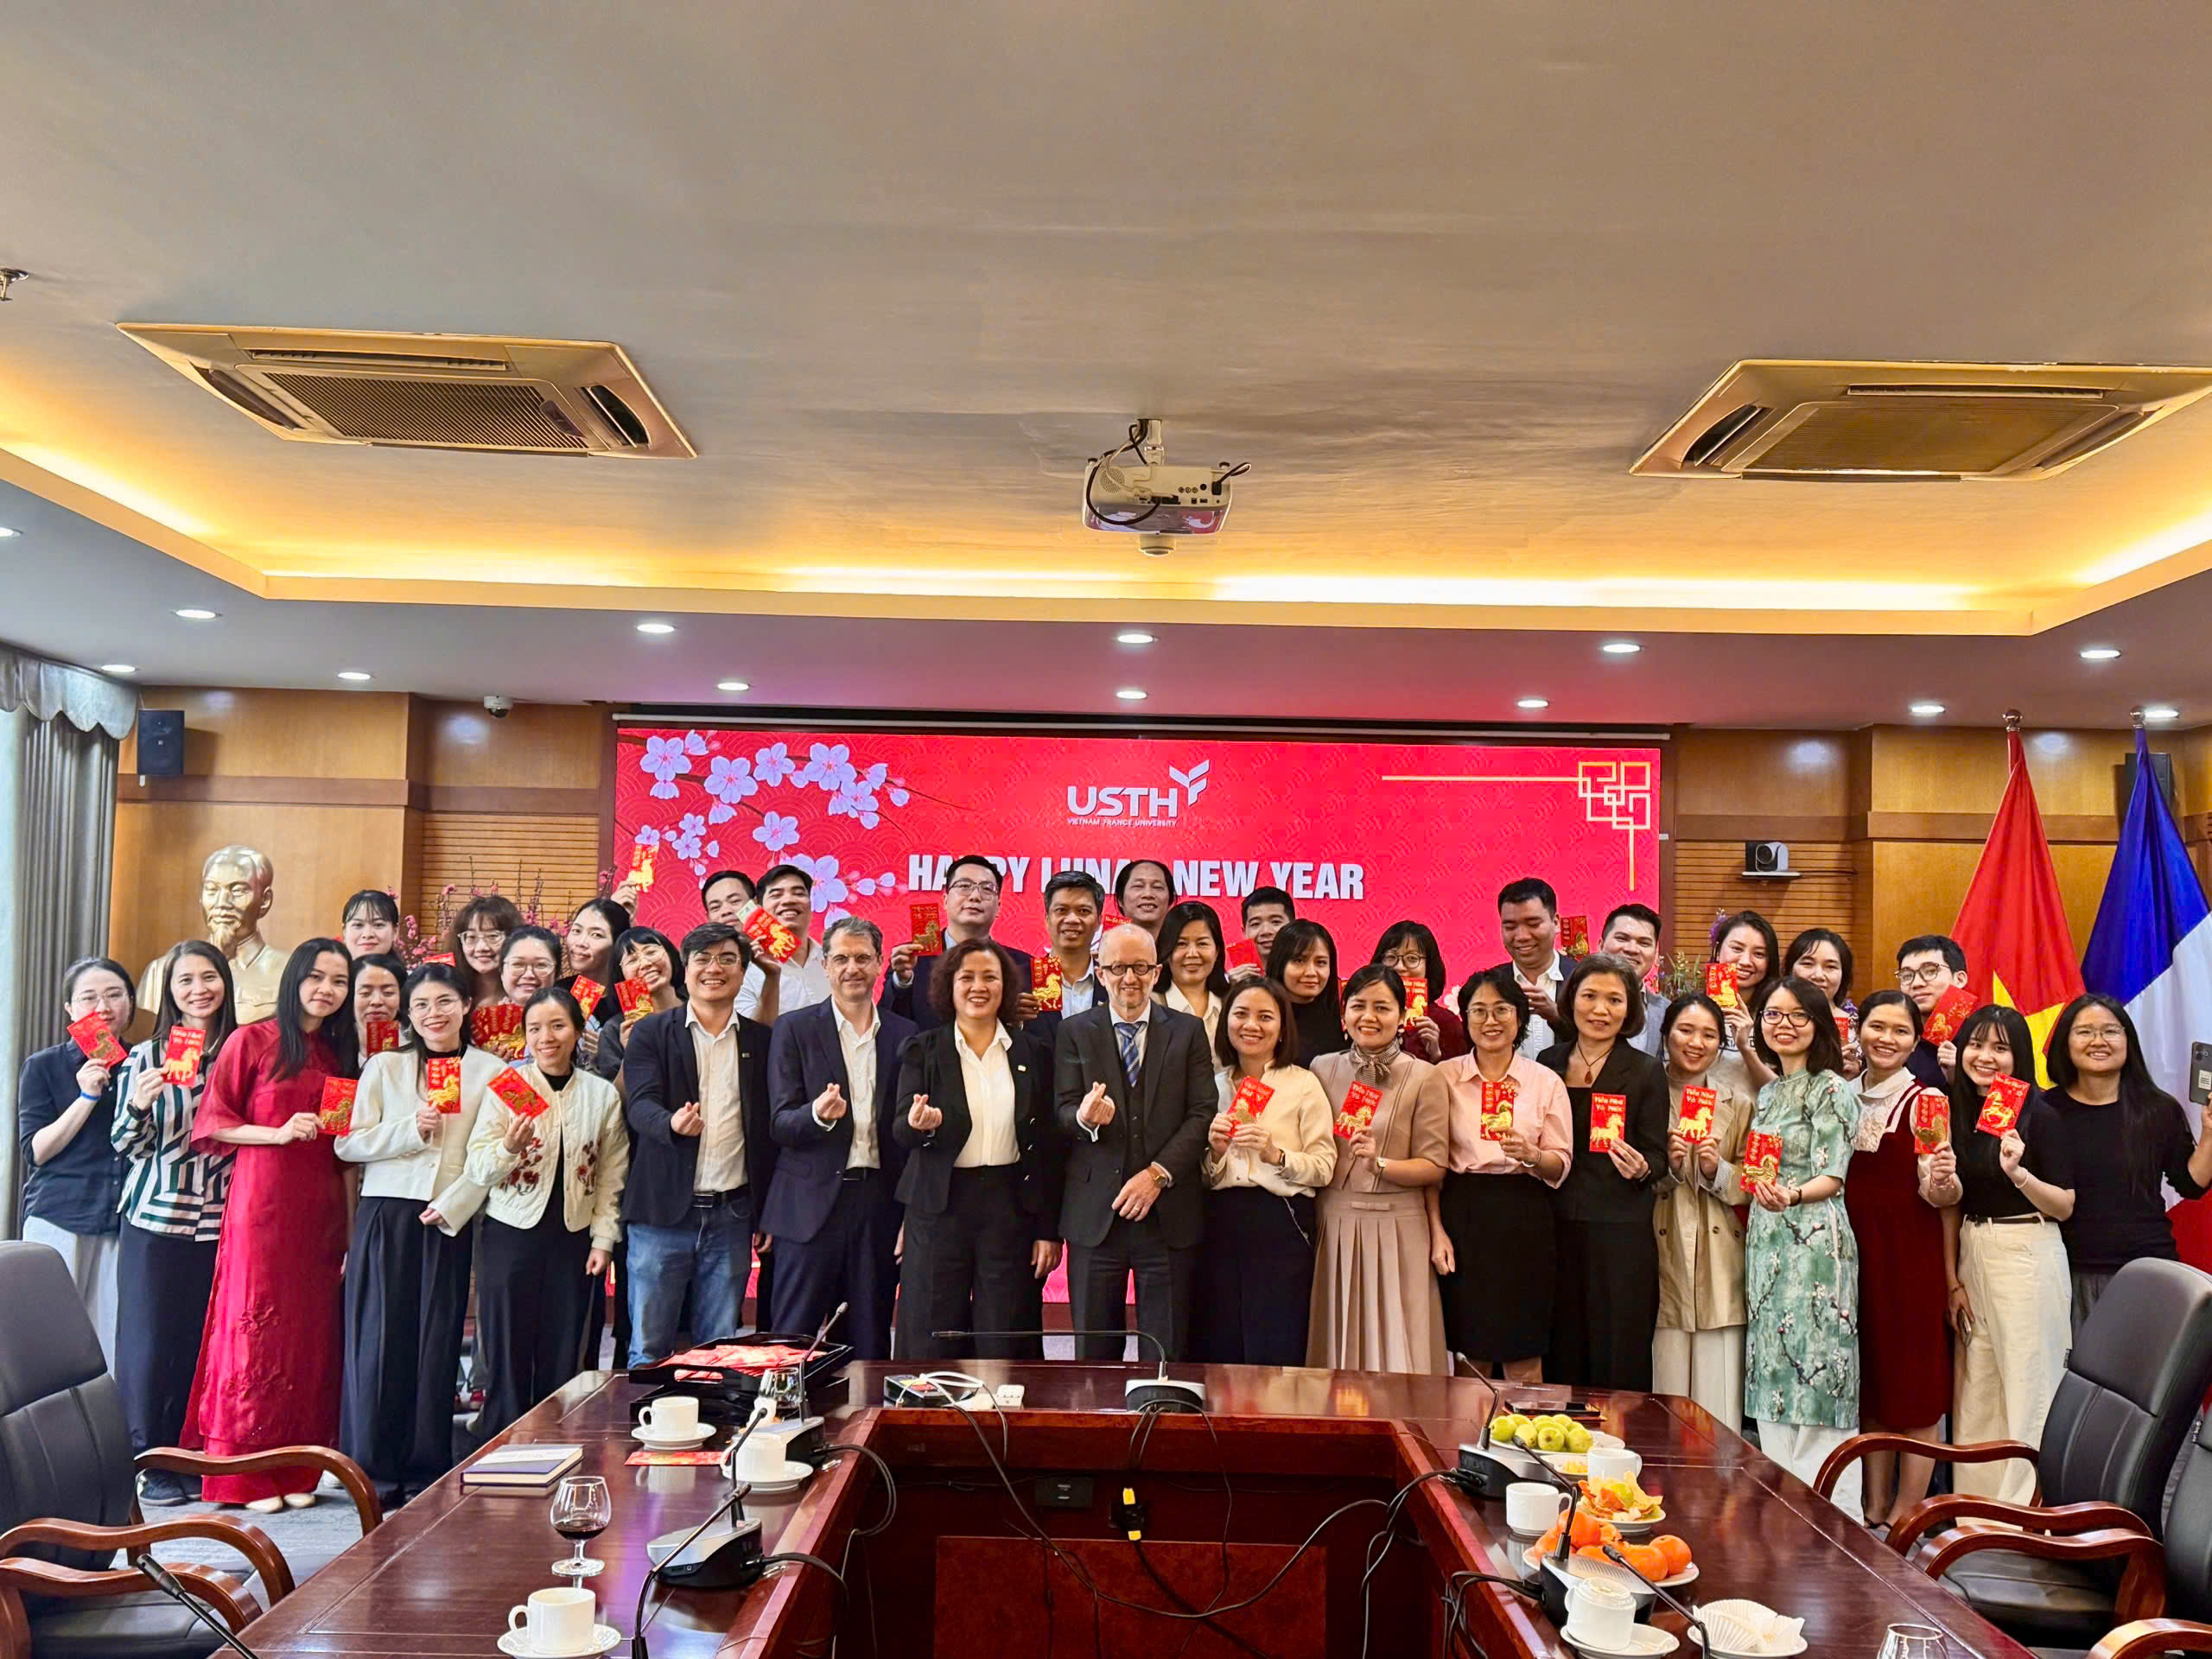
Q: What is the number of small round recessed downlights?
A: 13